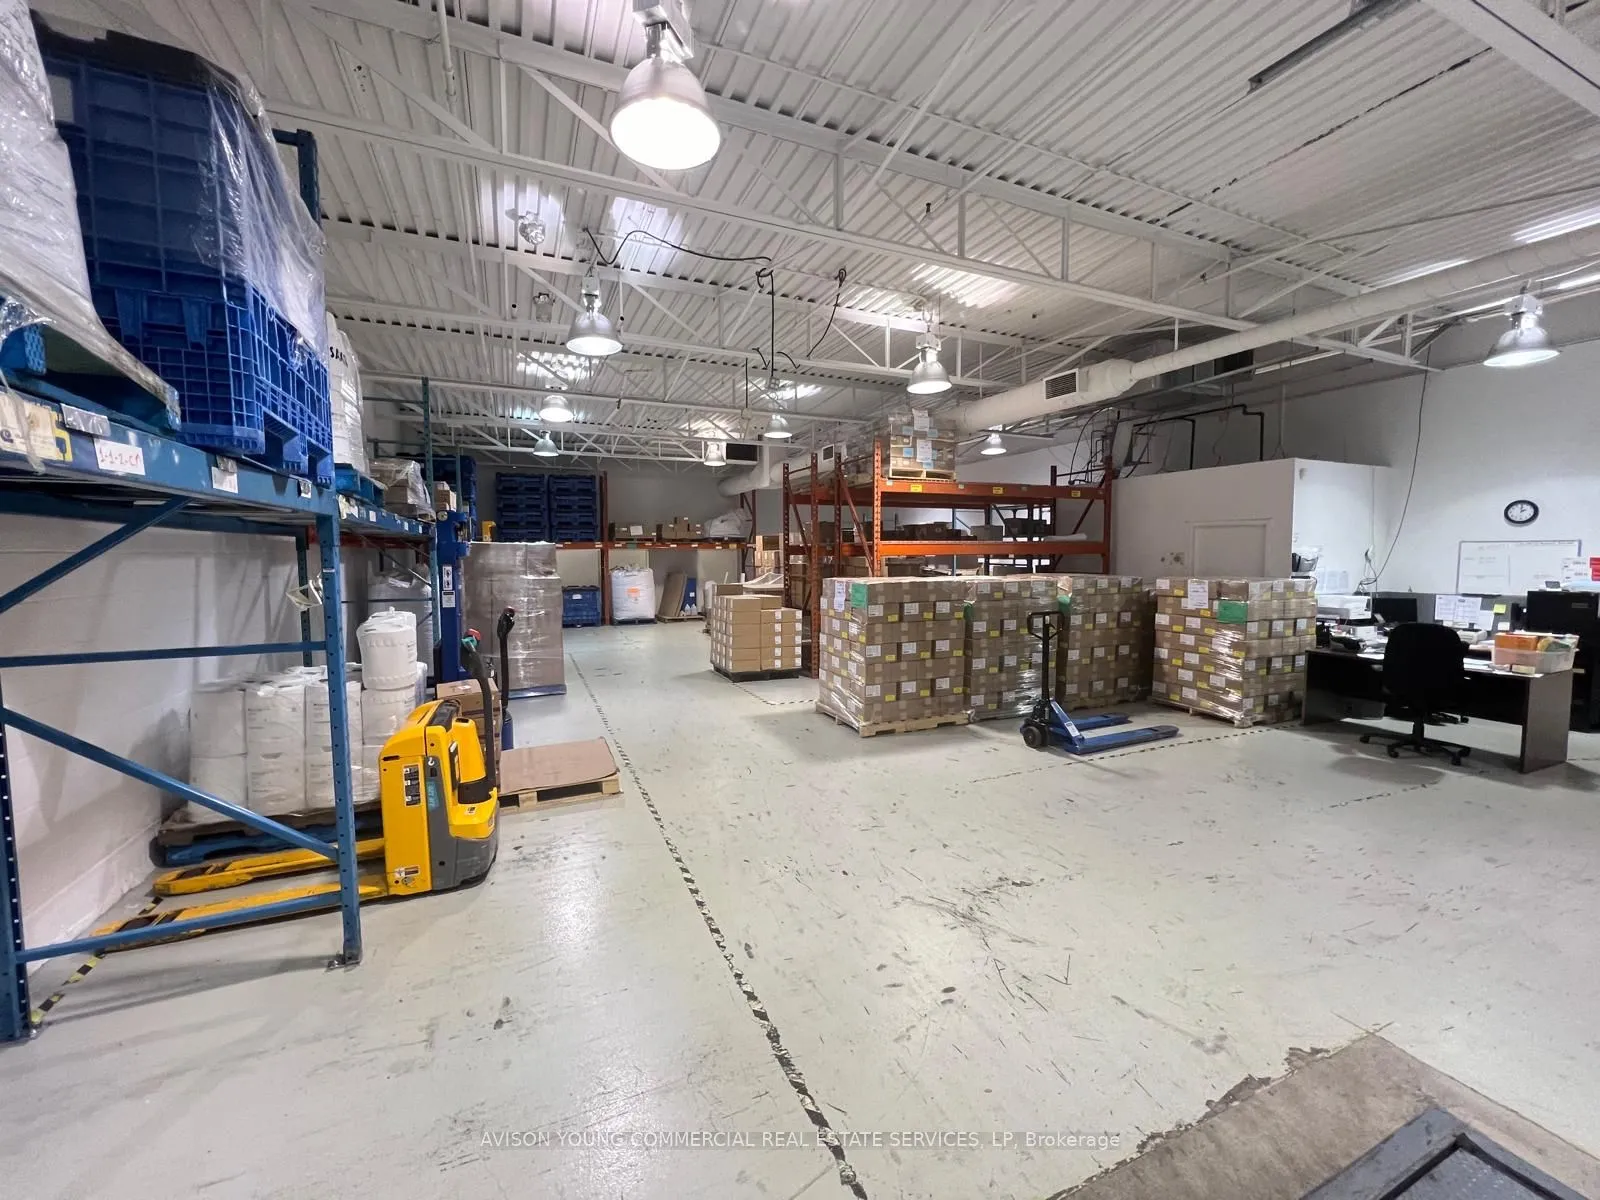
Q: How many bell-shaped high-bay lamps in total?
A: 9